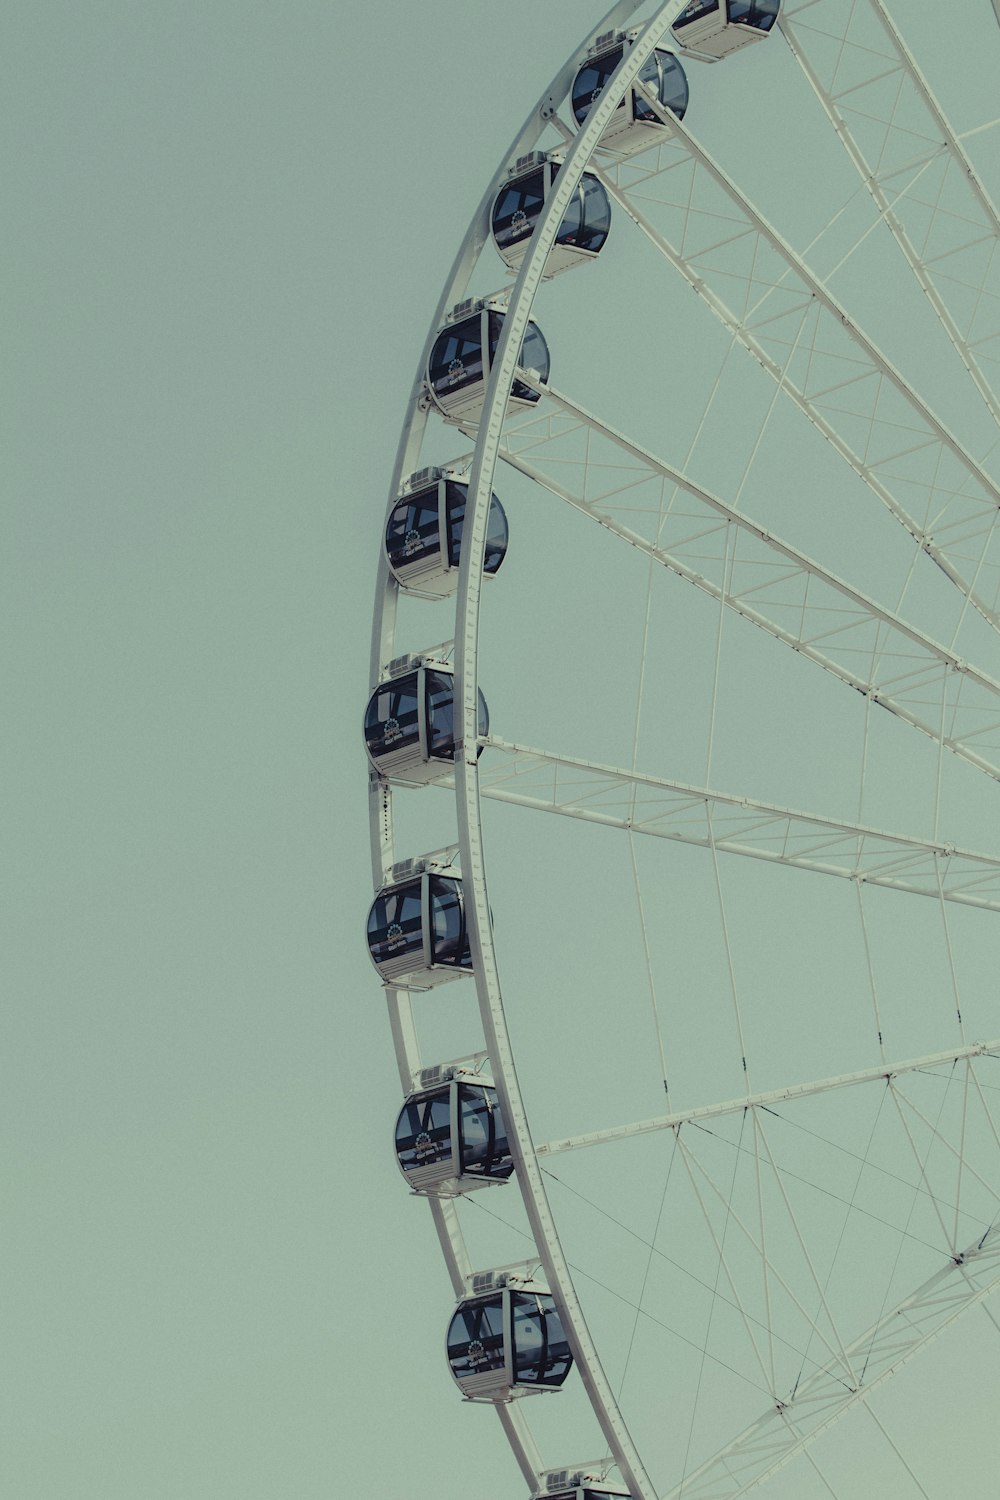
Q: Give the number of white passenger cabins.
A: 10